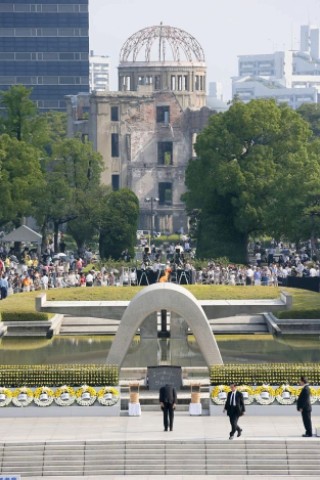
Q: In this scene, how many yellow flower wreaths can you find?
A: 11